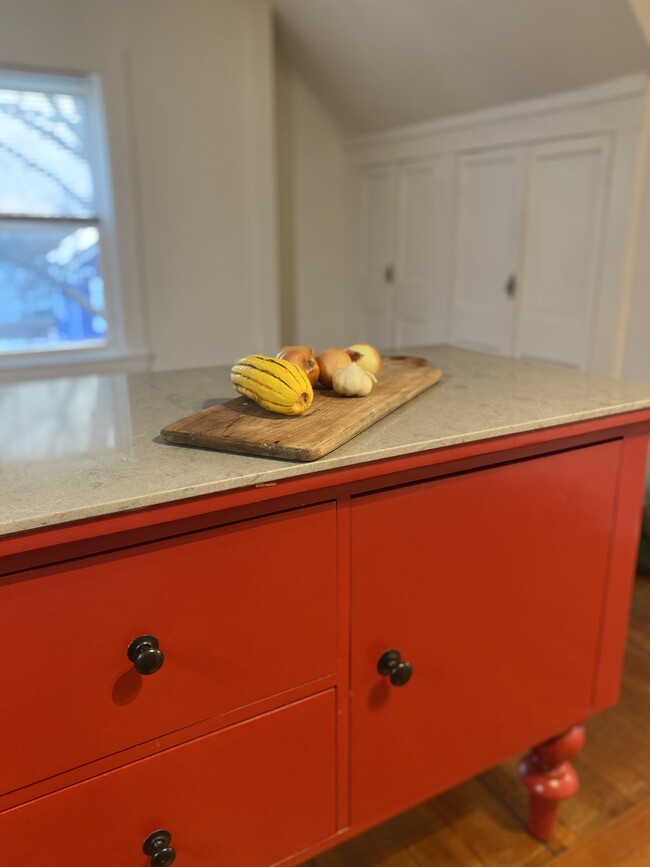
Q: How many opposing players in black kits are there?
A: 0